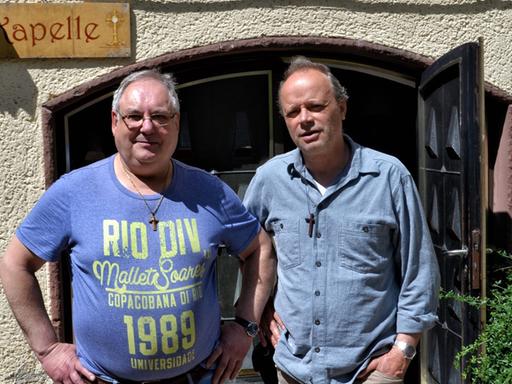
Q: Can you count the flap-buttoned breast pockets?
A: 2